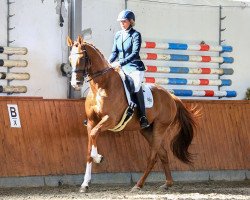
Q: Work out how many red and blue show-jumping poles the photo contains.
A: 5